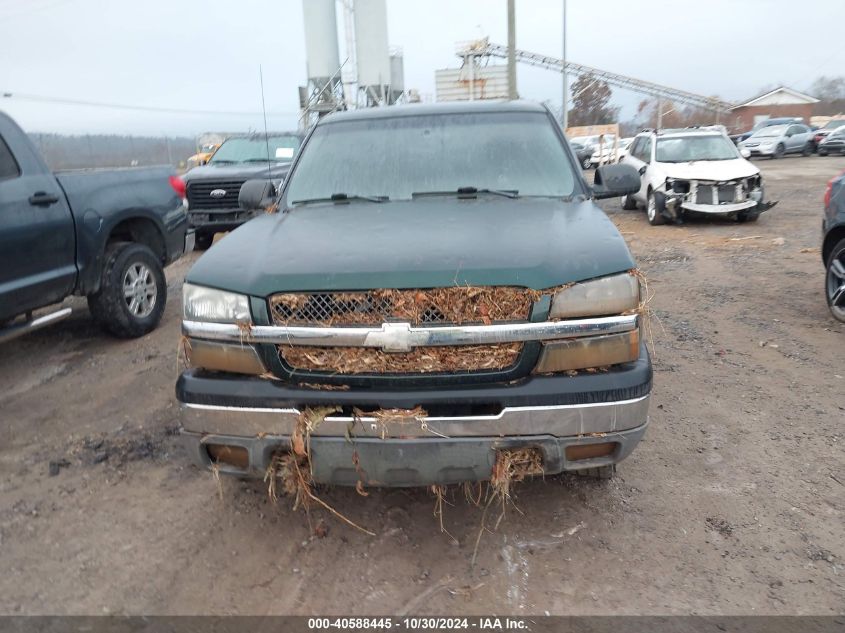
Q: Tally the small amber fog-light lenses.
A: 2